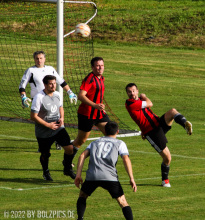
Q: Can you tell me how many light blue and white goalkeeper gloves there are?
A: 2